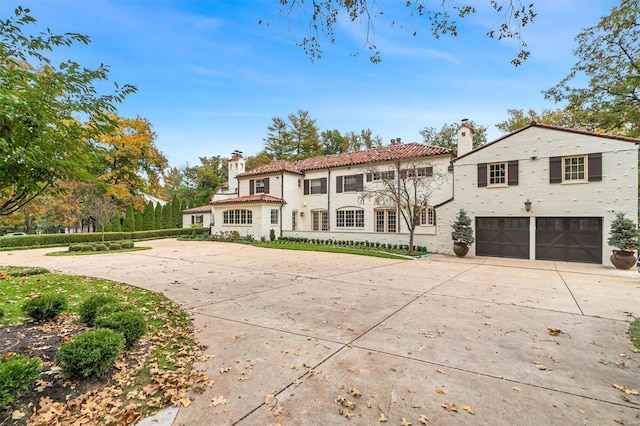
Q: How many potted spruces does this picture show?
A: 2